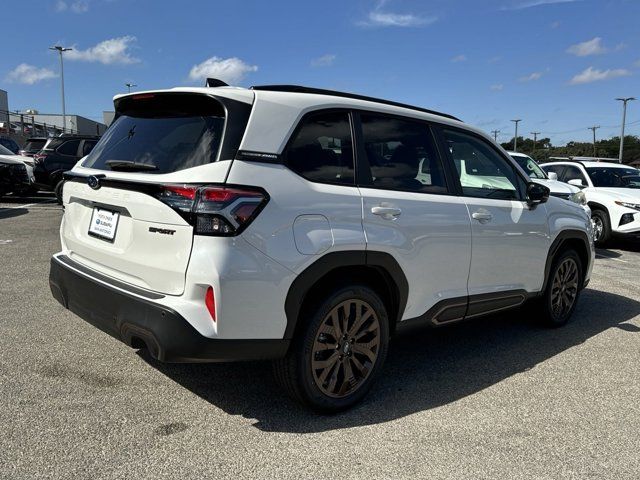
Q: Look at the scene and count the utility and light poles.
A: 7